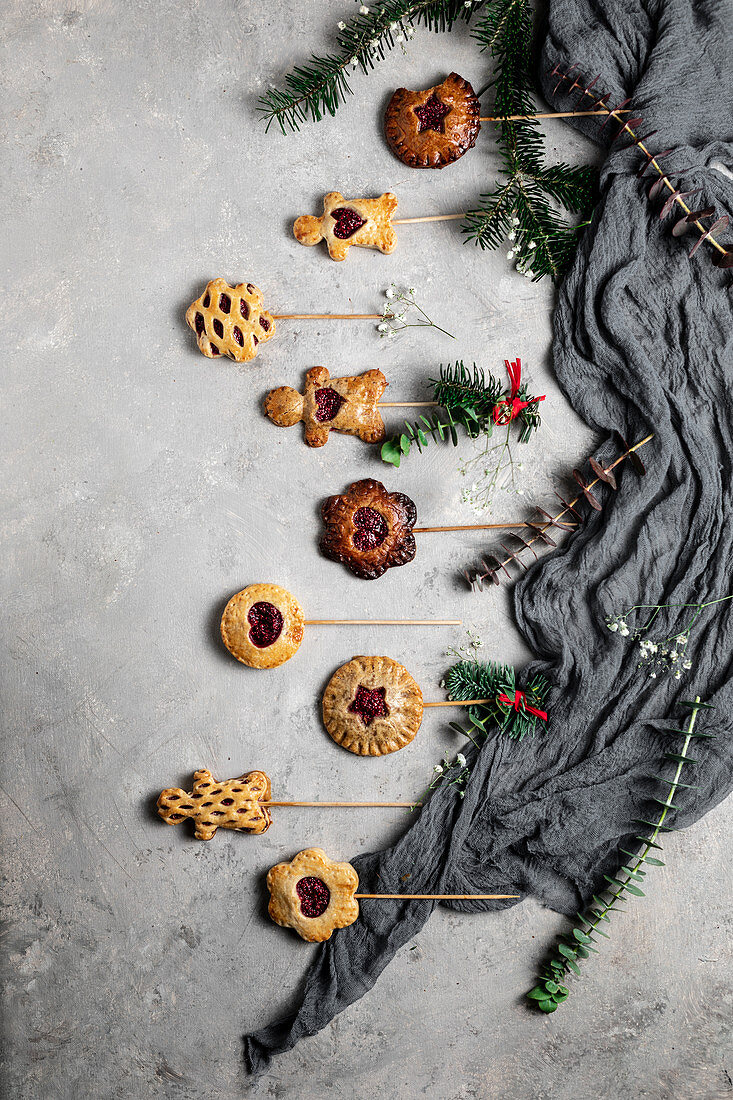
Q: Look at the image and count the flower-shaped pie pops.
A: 3